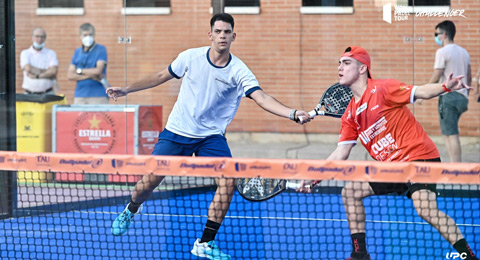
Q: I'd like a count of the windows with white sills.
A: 5